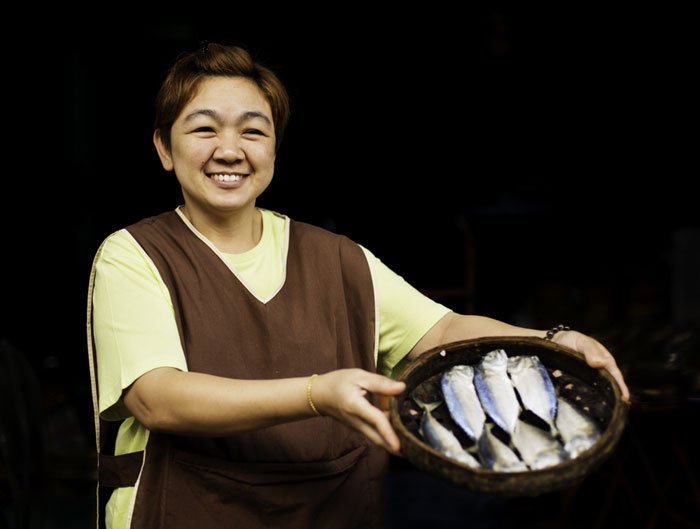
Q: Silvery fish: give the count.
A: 7